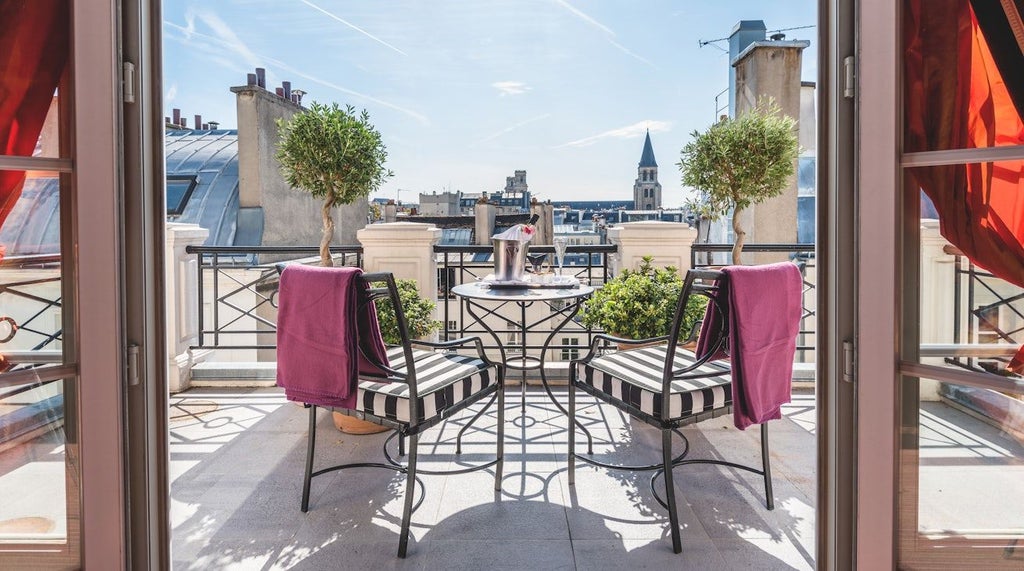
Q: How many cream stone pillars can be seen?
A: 4